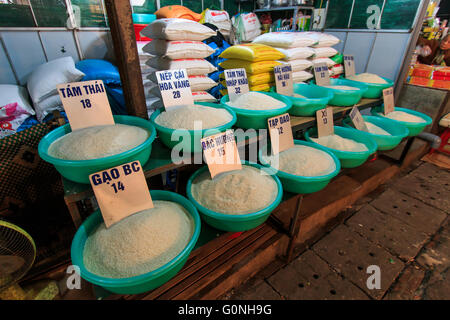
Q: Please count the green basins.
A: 12